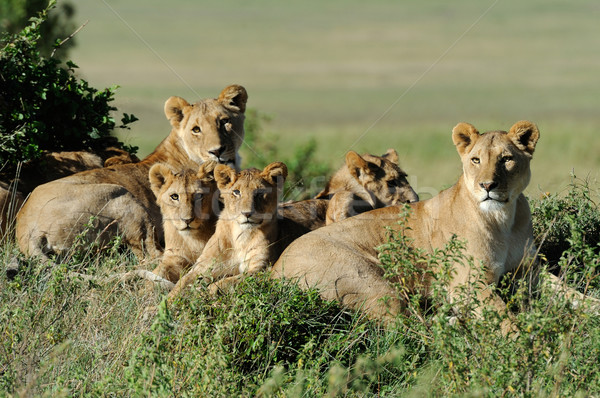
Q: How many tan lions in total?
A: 5